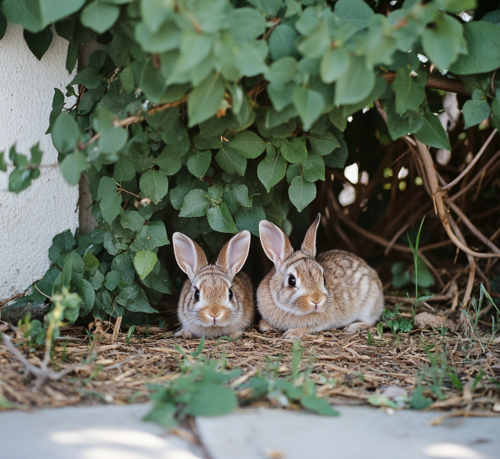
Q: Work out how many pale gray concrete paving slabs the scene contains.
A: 2